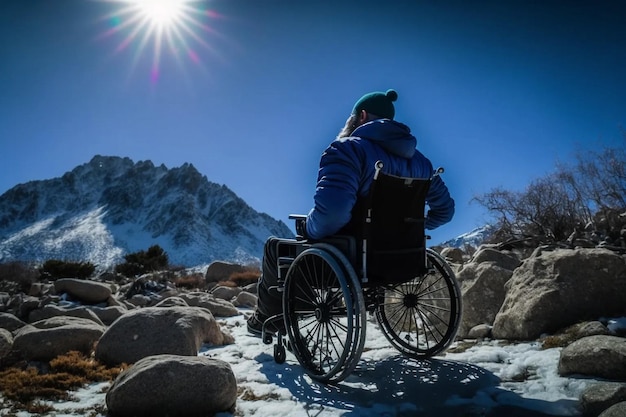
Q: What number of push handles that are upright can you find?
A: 2